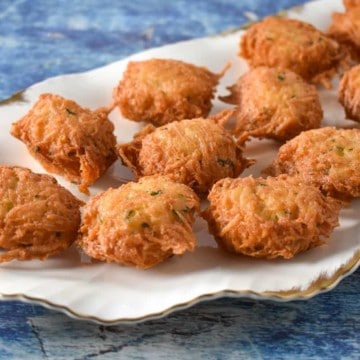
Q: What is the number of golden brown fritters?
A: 11